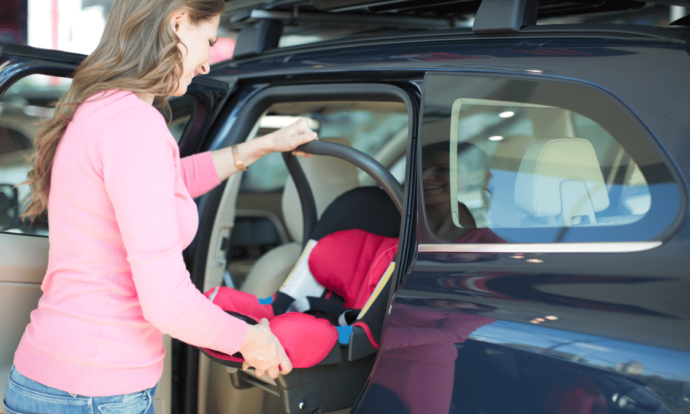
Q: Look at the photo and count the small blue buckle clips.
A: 2